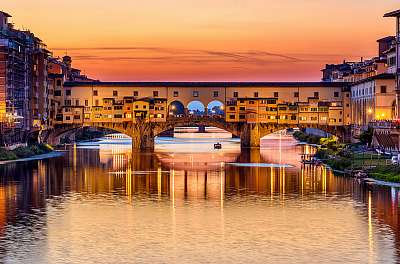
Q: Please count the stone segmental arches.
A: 3